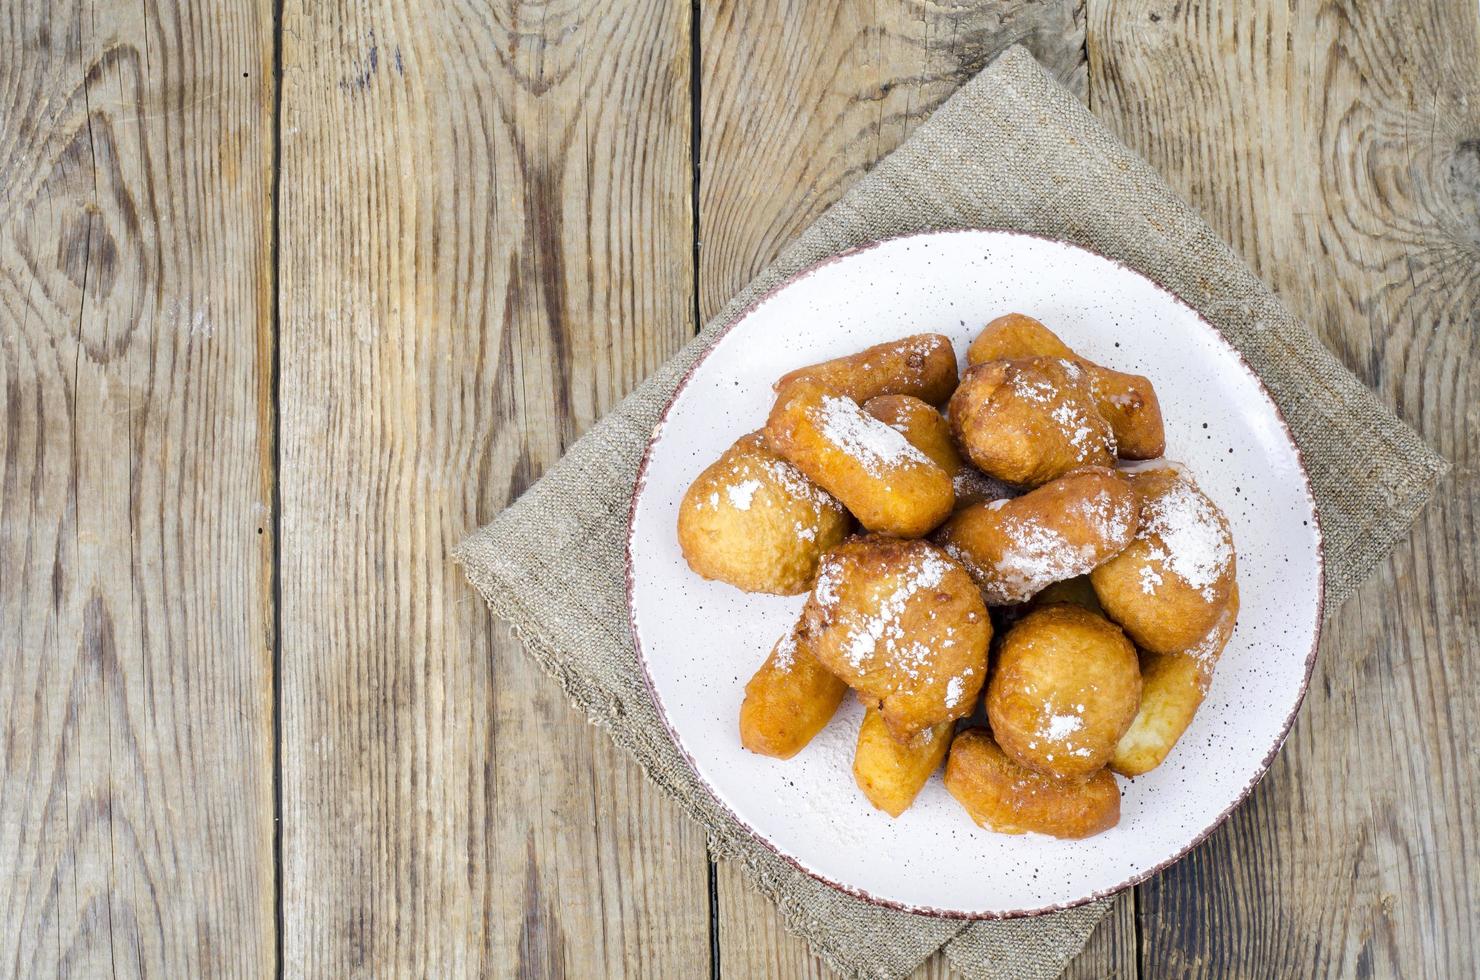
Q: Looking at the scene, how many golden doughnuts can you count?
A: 14